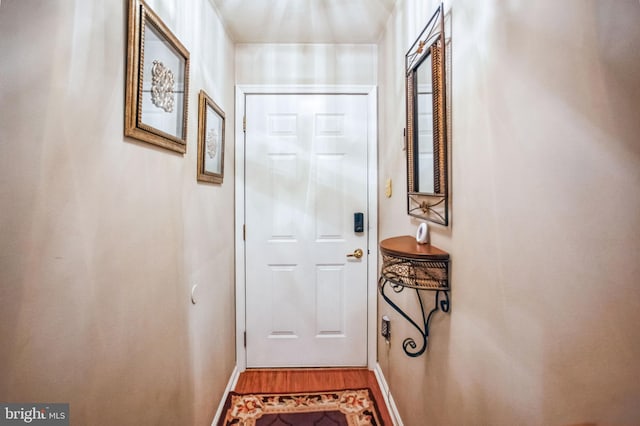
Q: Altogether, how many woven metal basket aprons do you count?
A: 1